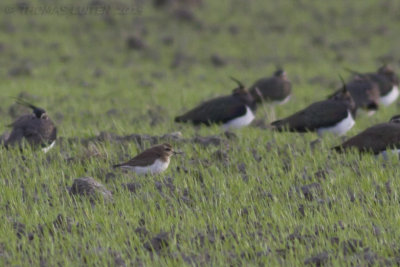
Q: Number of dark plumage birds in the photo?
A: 7